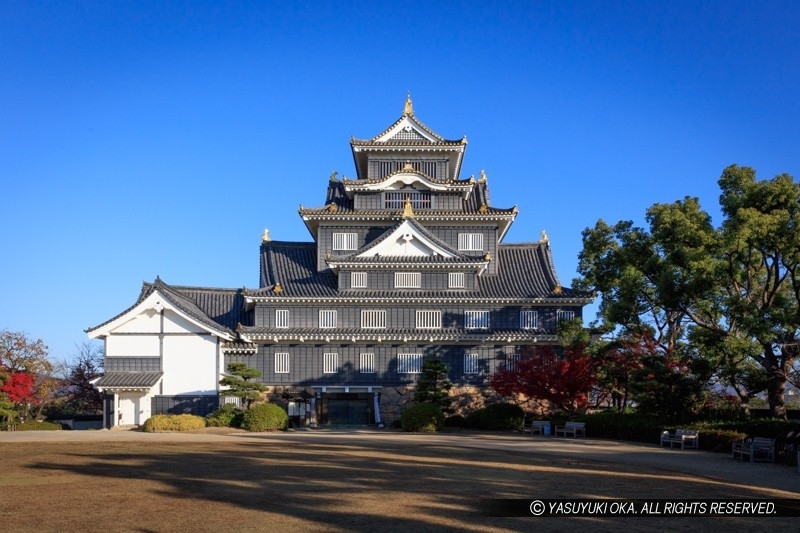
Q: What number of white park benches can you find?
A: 4